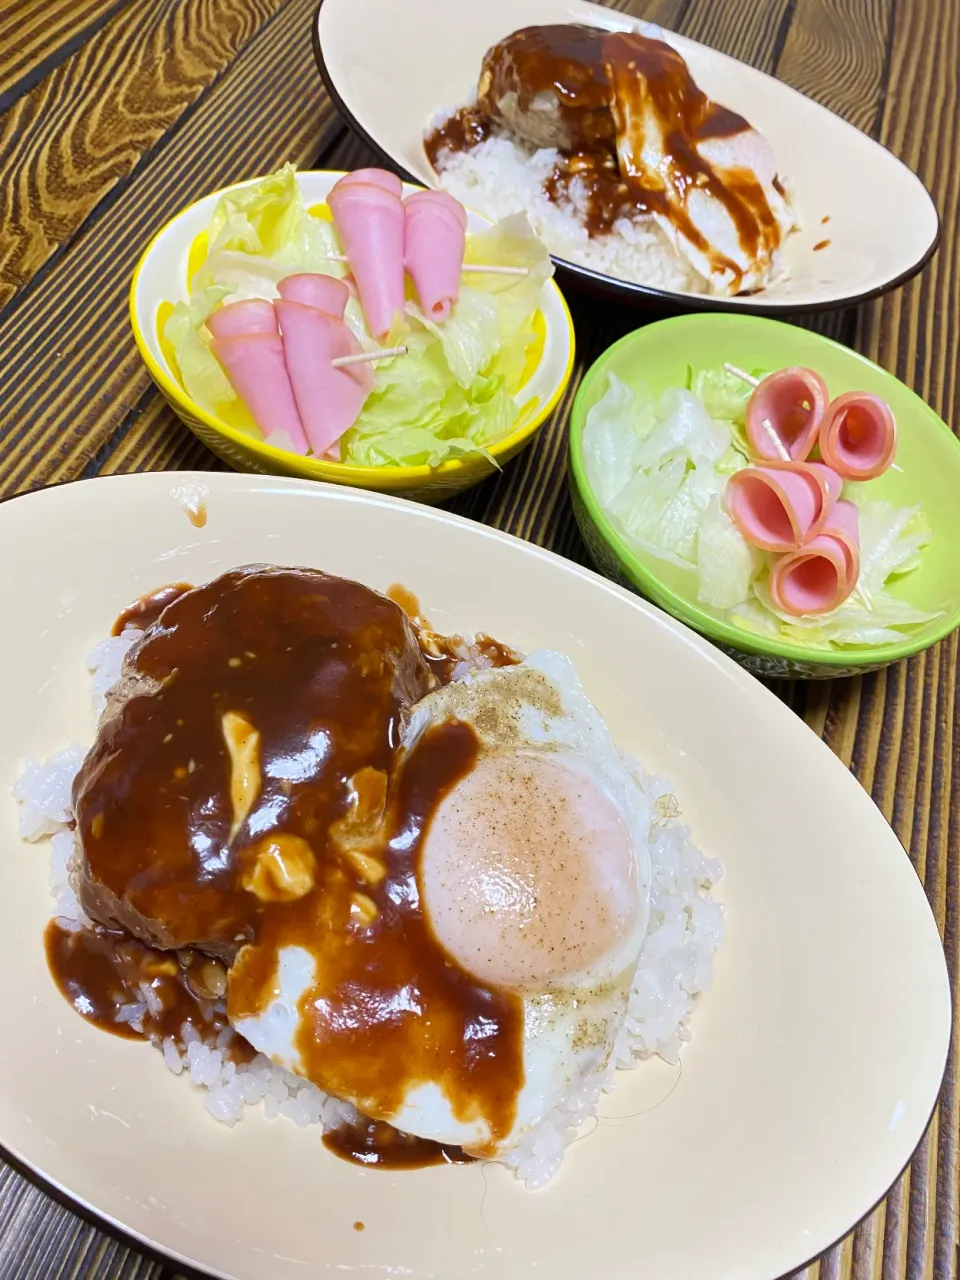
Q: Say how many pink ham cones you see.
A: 8